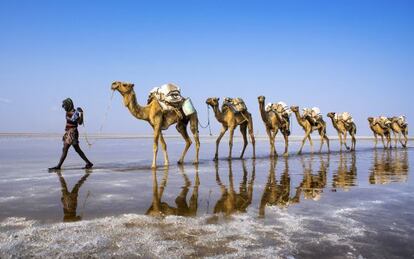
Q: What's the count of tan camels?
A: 7